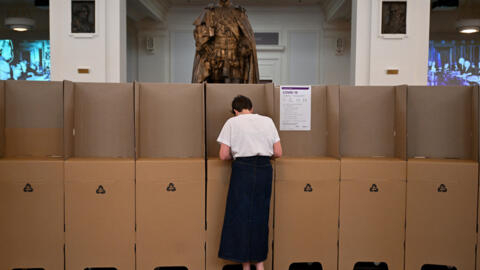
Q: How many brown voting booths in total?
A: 7